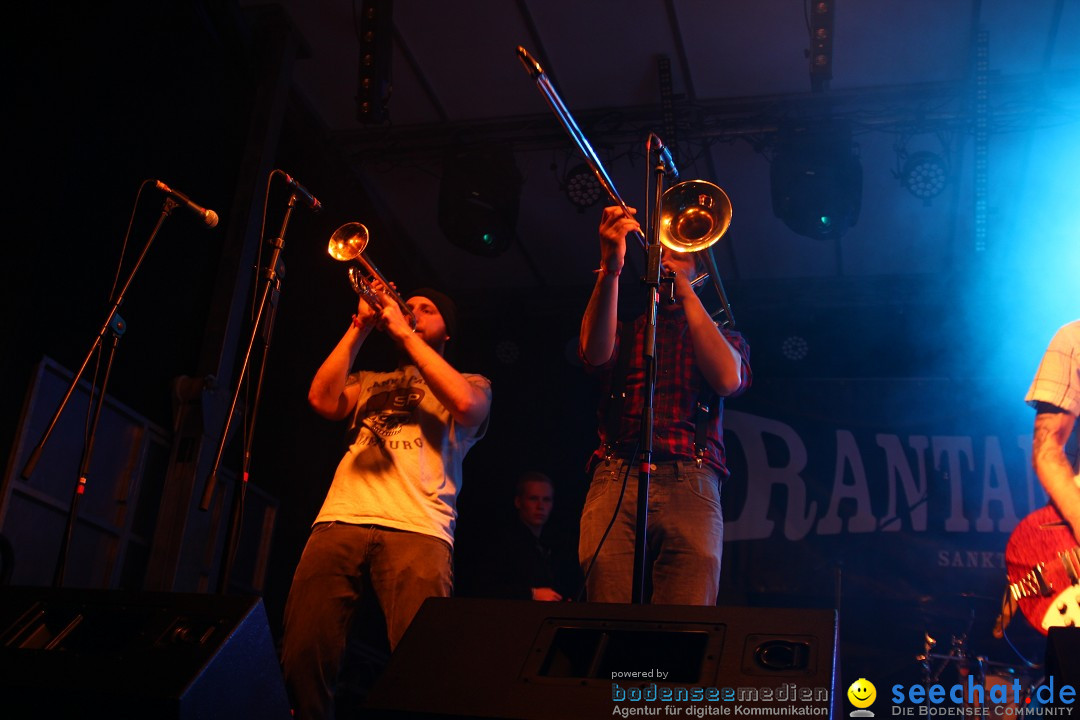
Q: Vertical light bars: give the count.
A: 4